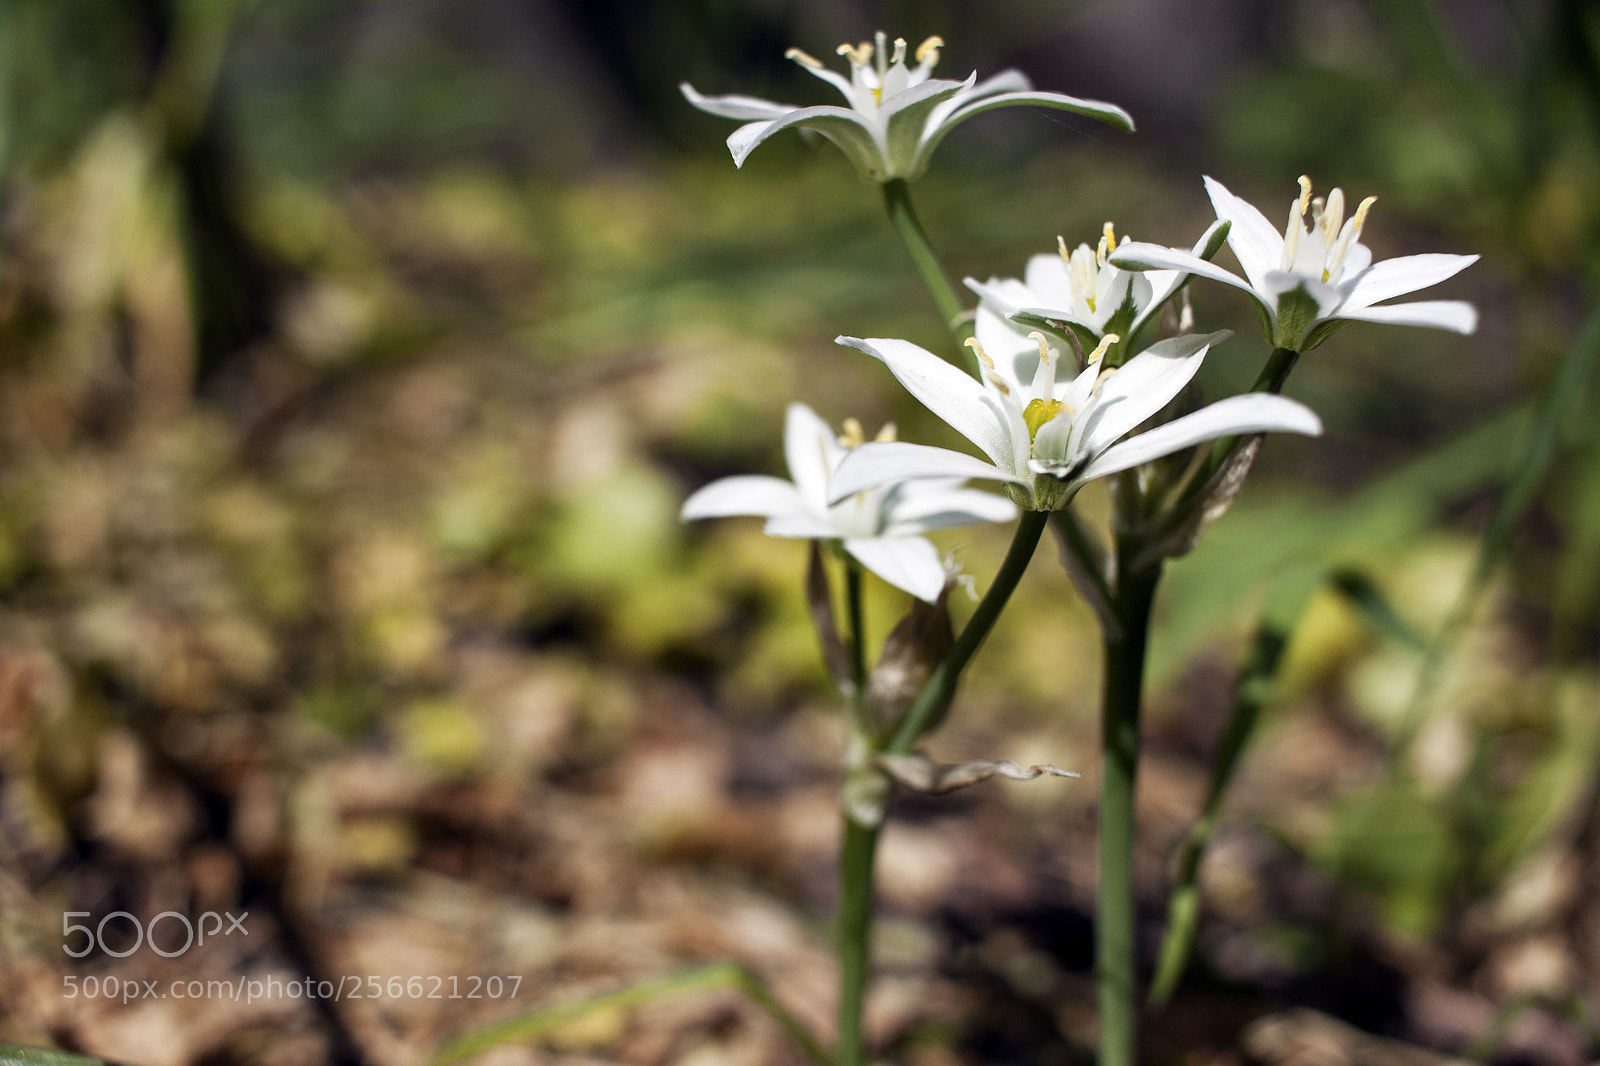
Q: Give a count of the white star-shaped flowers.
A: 5